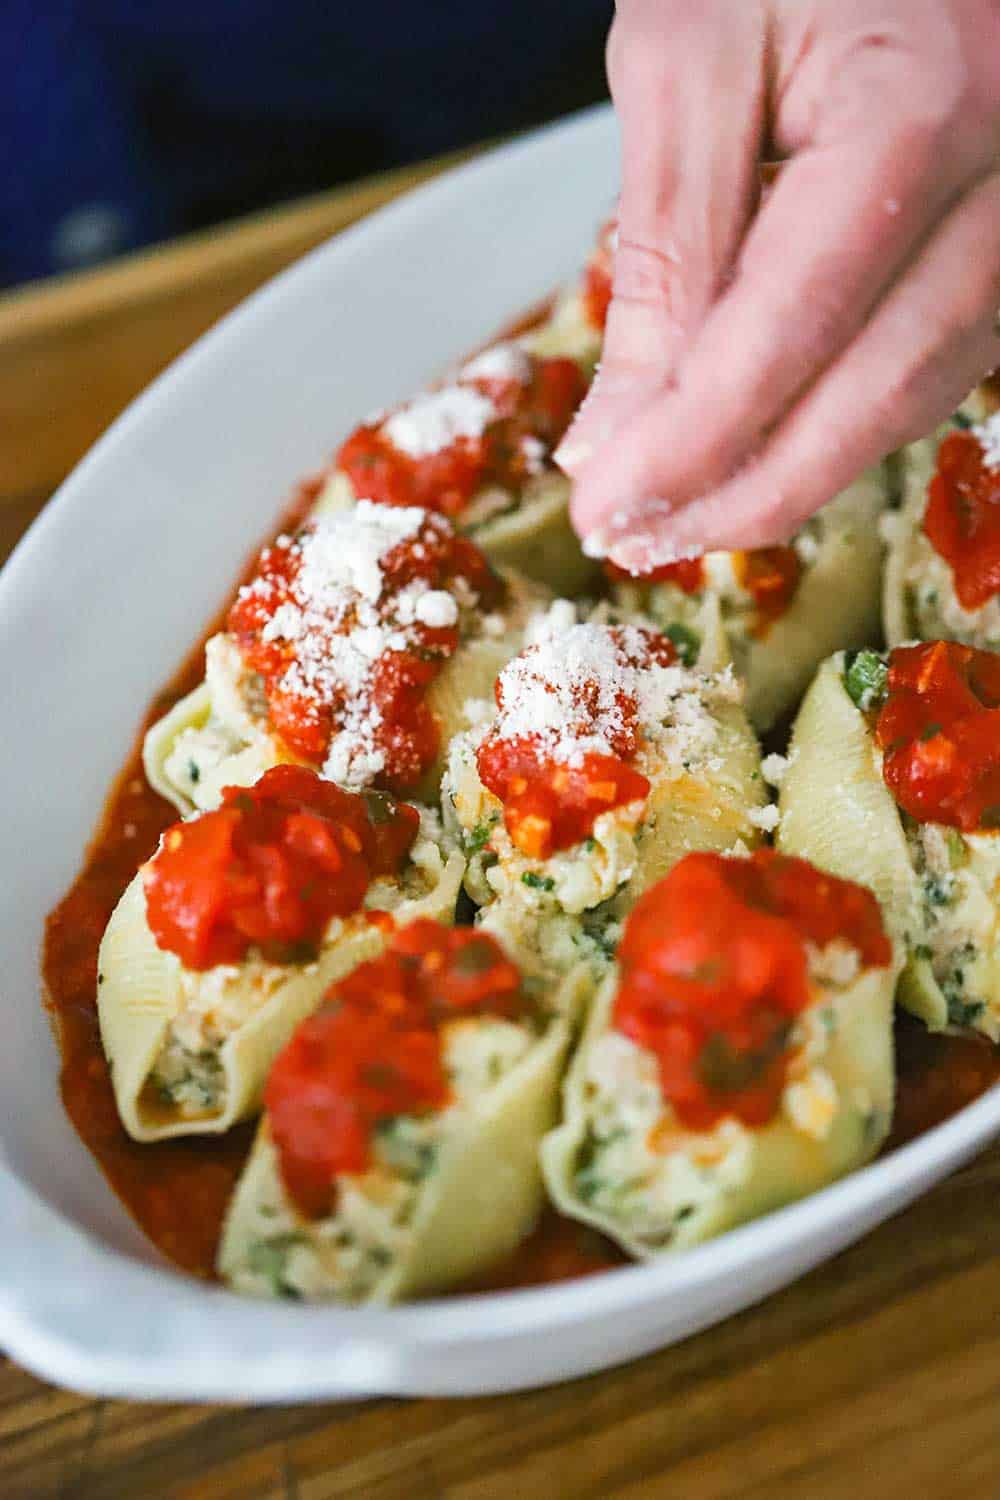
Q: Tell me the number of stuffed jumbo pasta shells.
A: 10